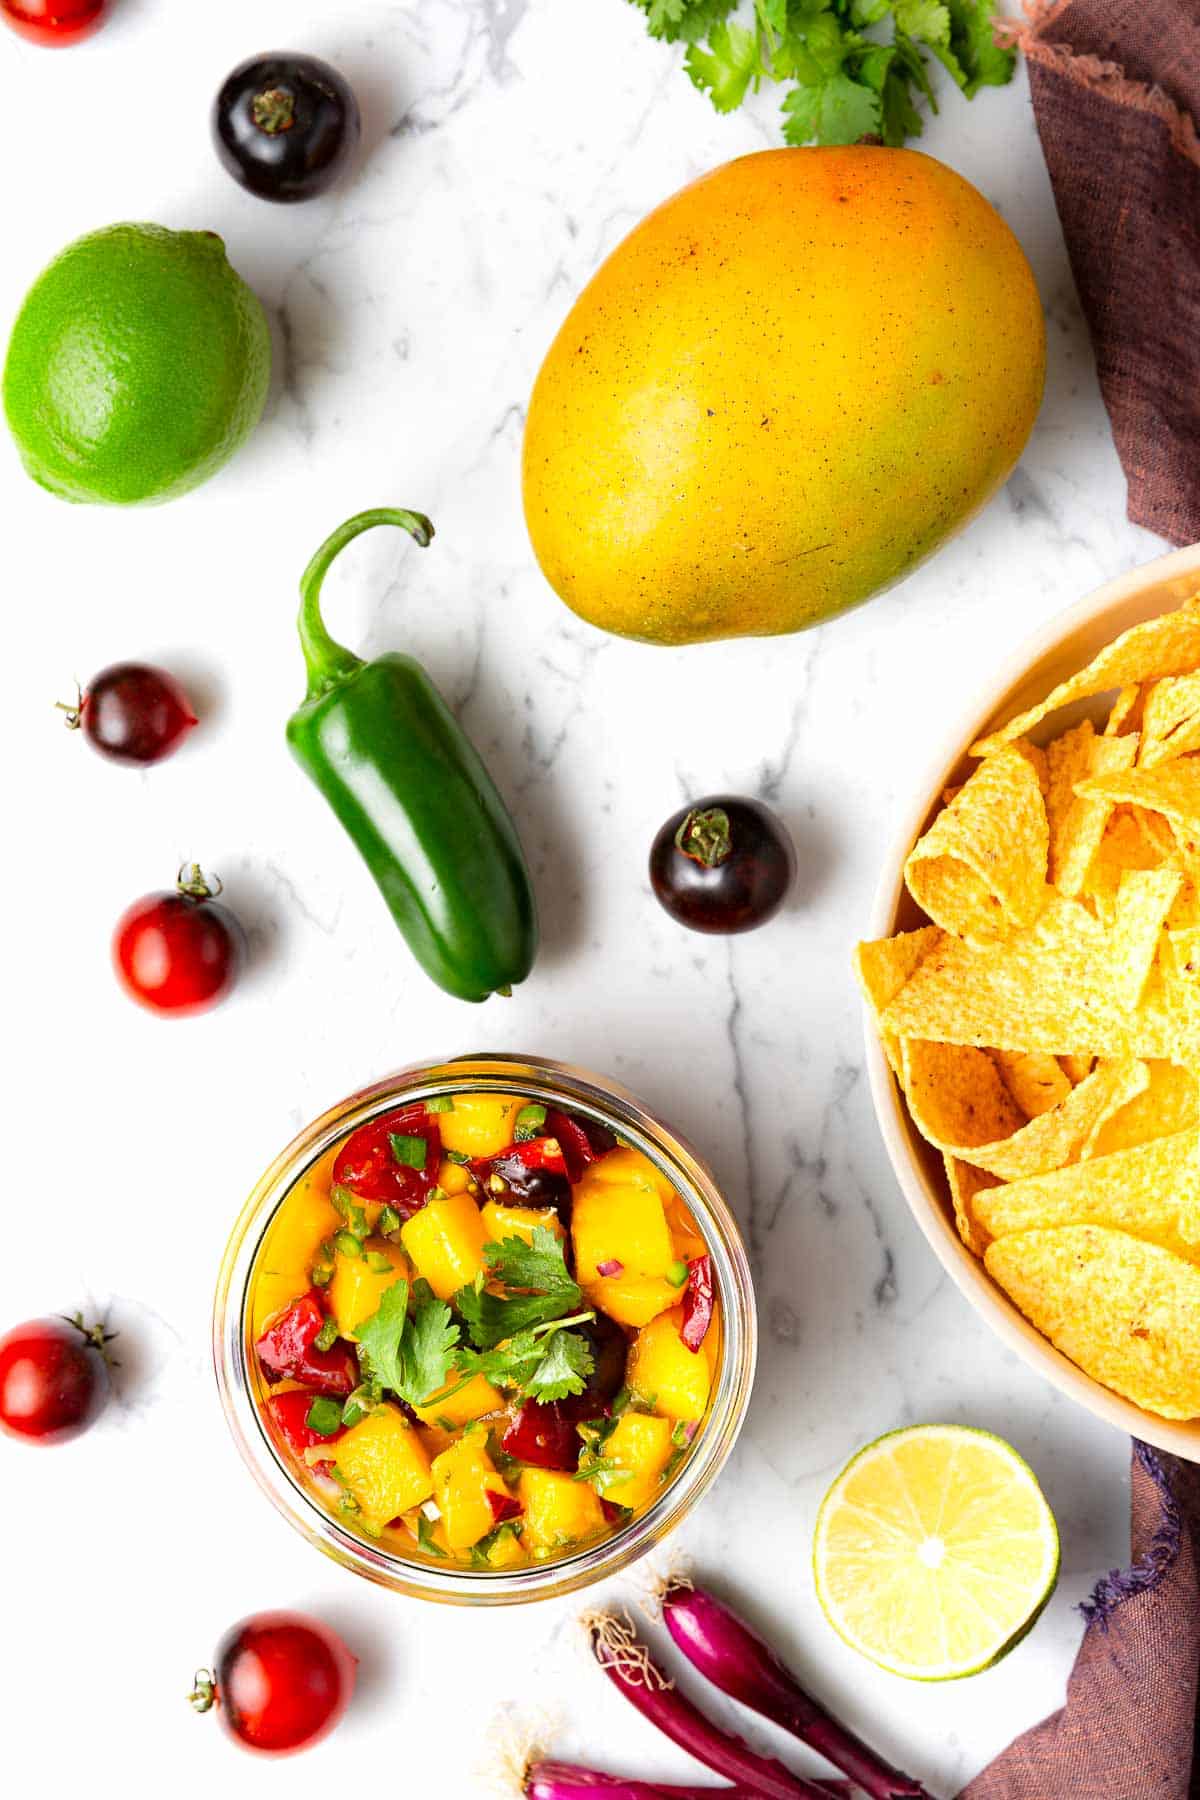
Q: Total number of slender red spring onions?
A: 3